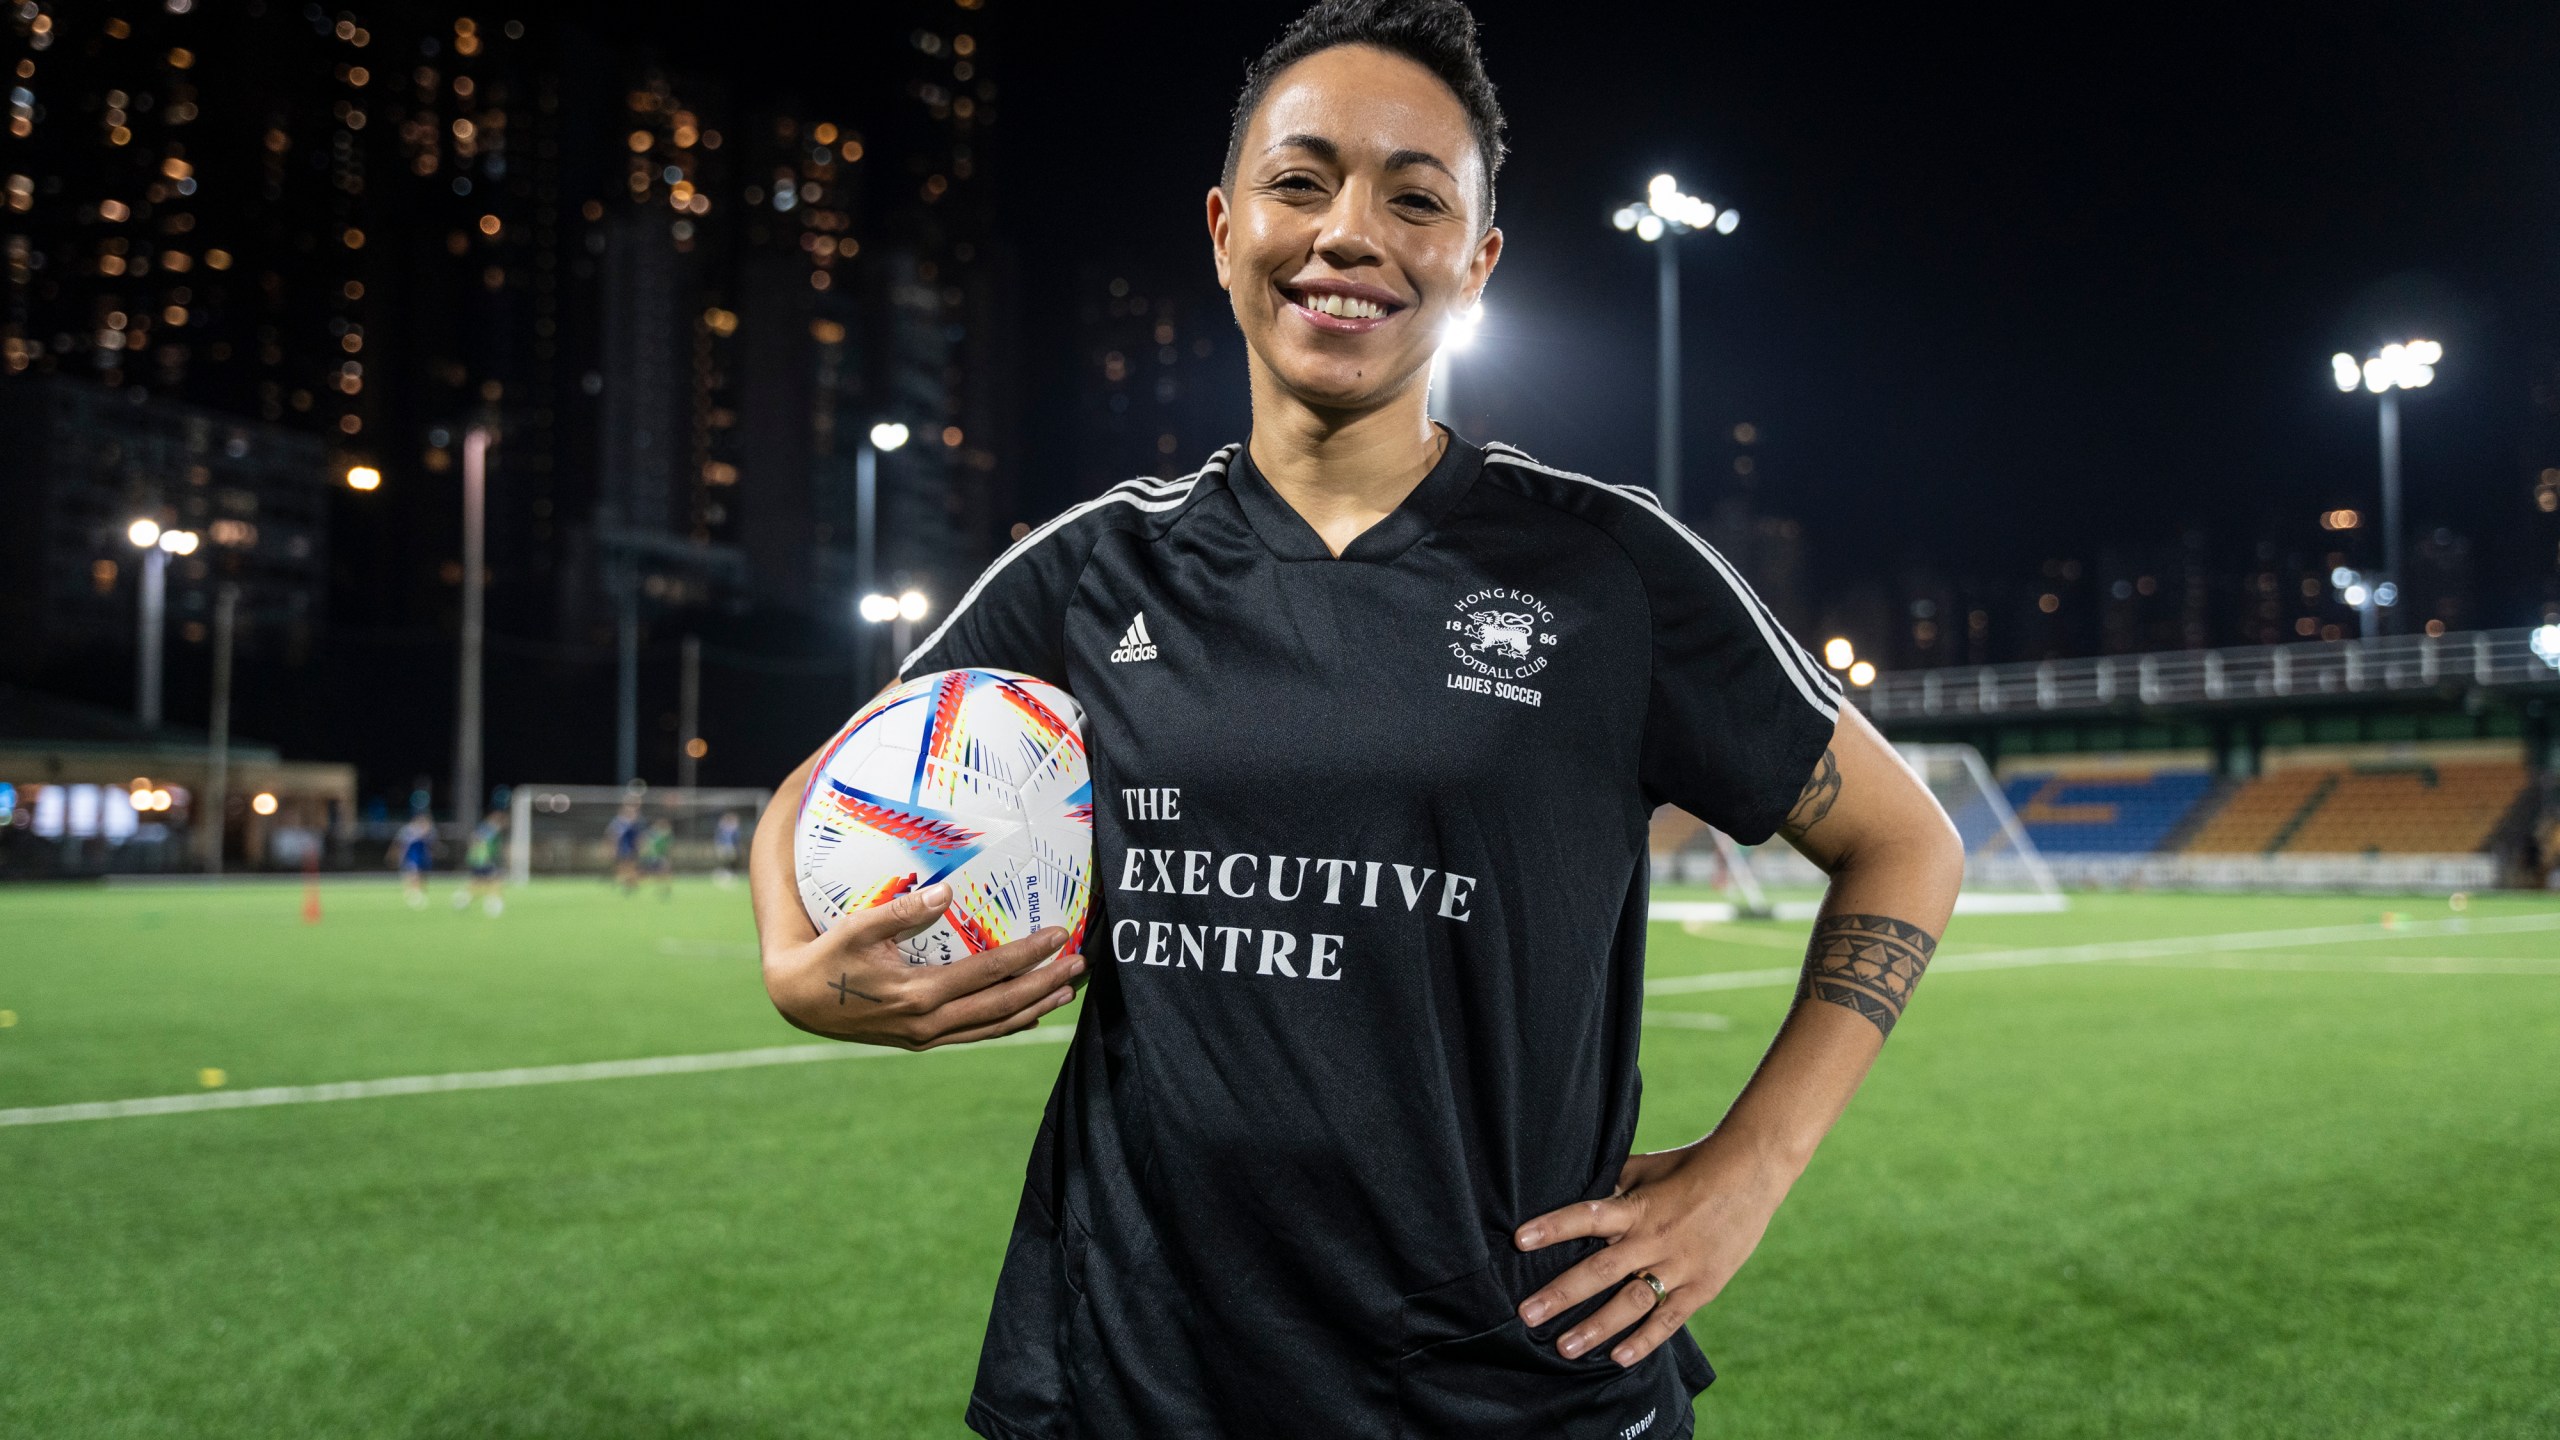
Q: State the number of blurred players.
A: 5